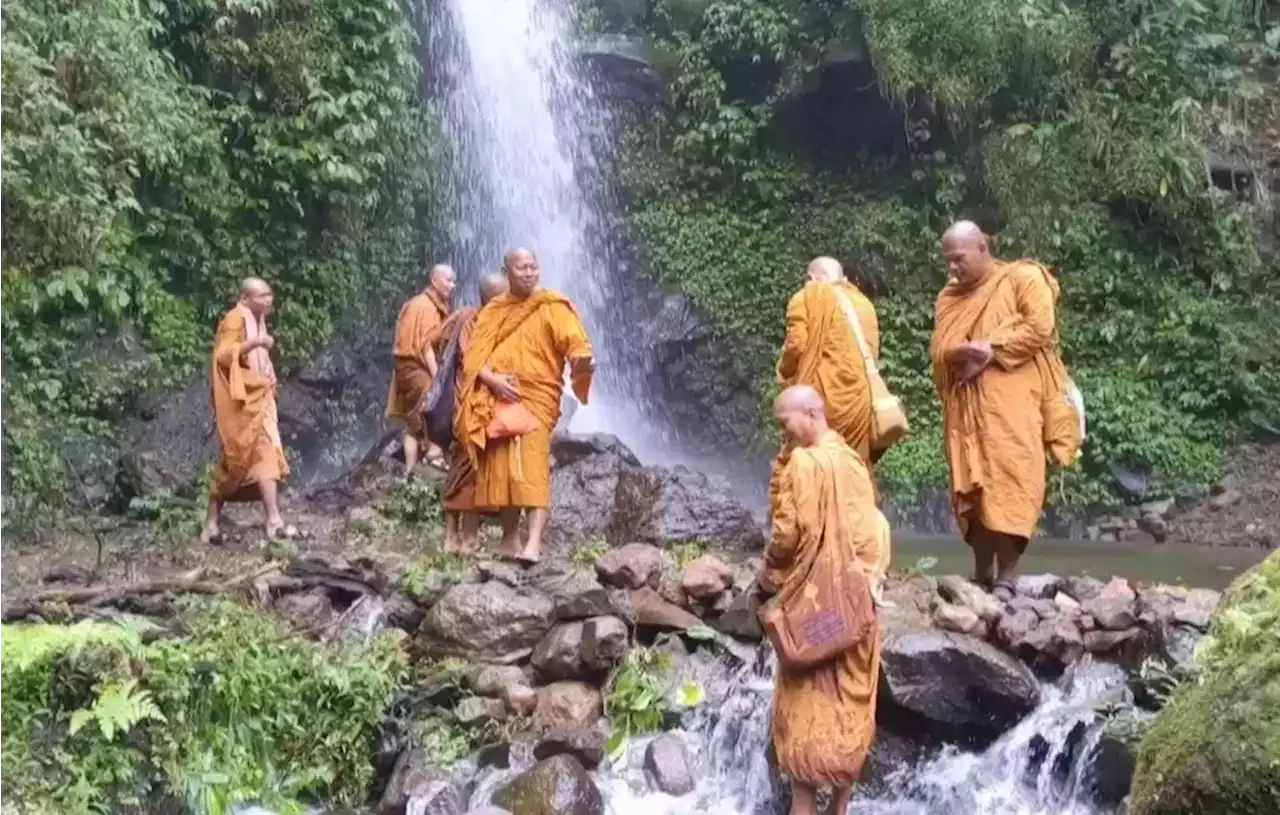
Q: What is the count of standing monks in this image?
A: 7